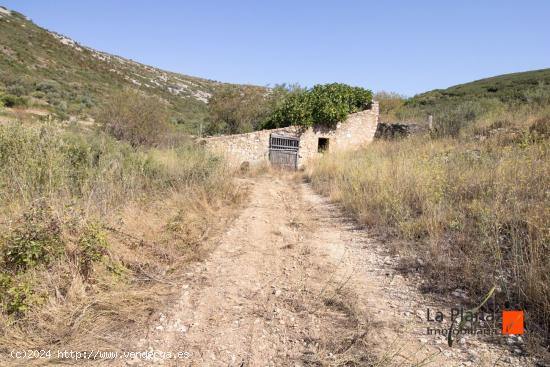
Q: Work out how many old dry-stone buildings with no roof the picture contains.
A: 1